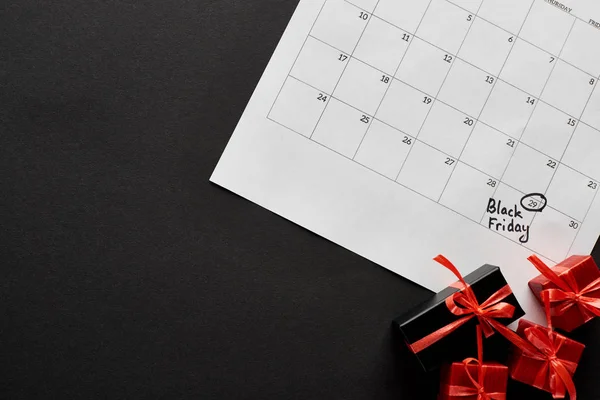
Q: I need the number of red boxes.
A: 3